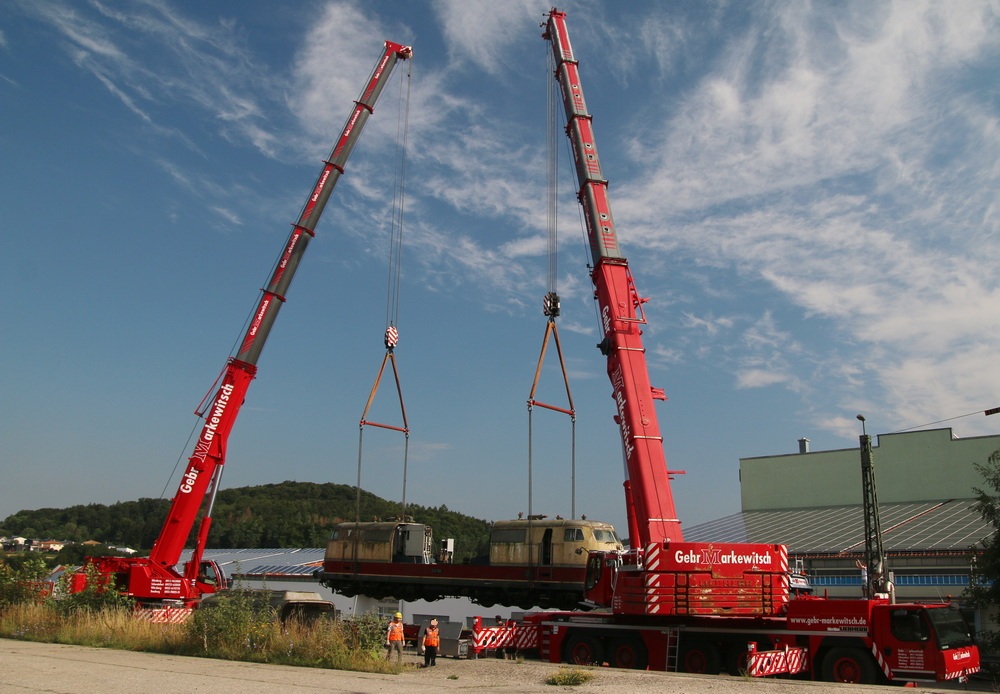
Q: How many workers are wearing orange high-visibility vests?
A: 2